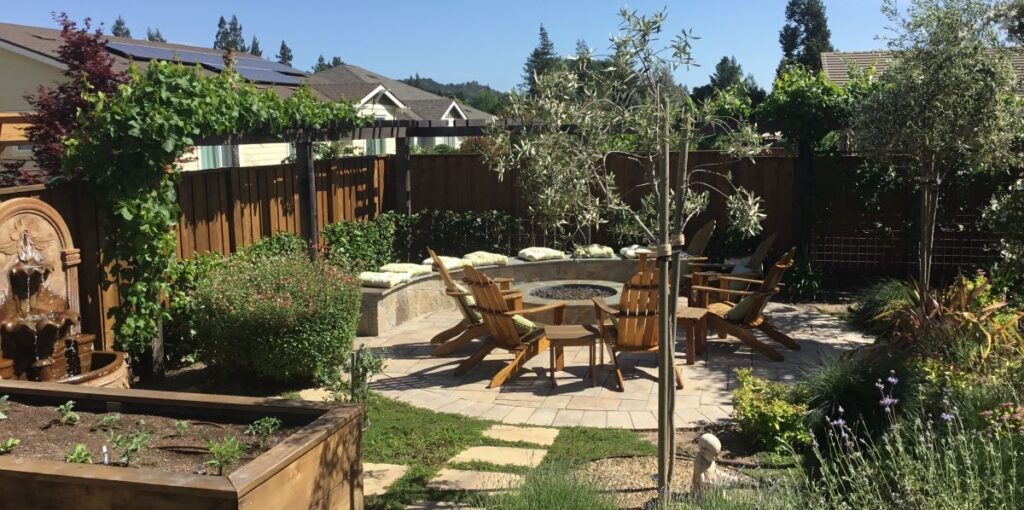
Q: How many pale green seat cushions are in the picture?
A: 7